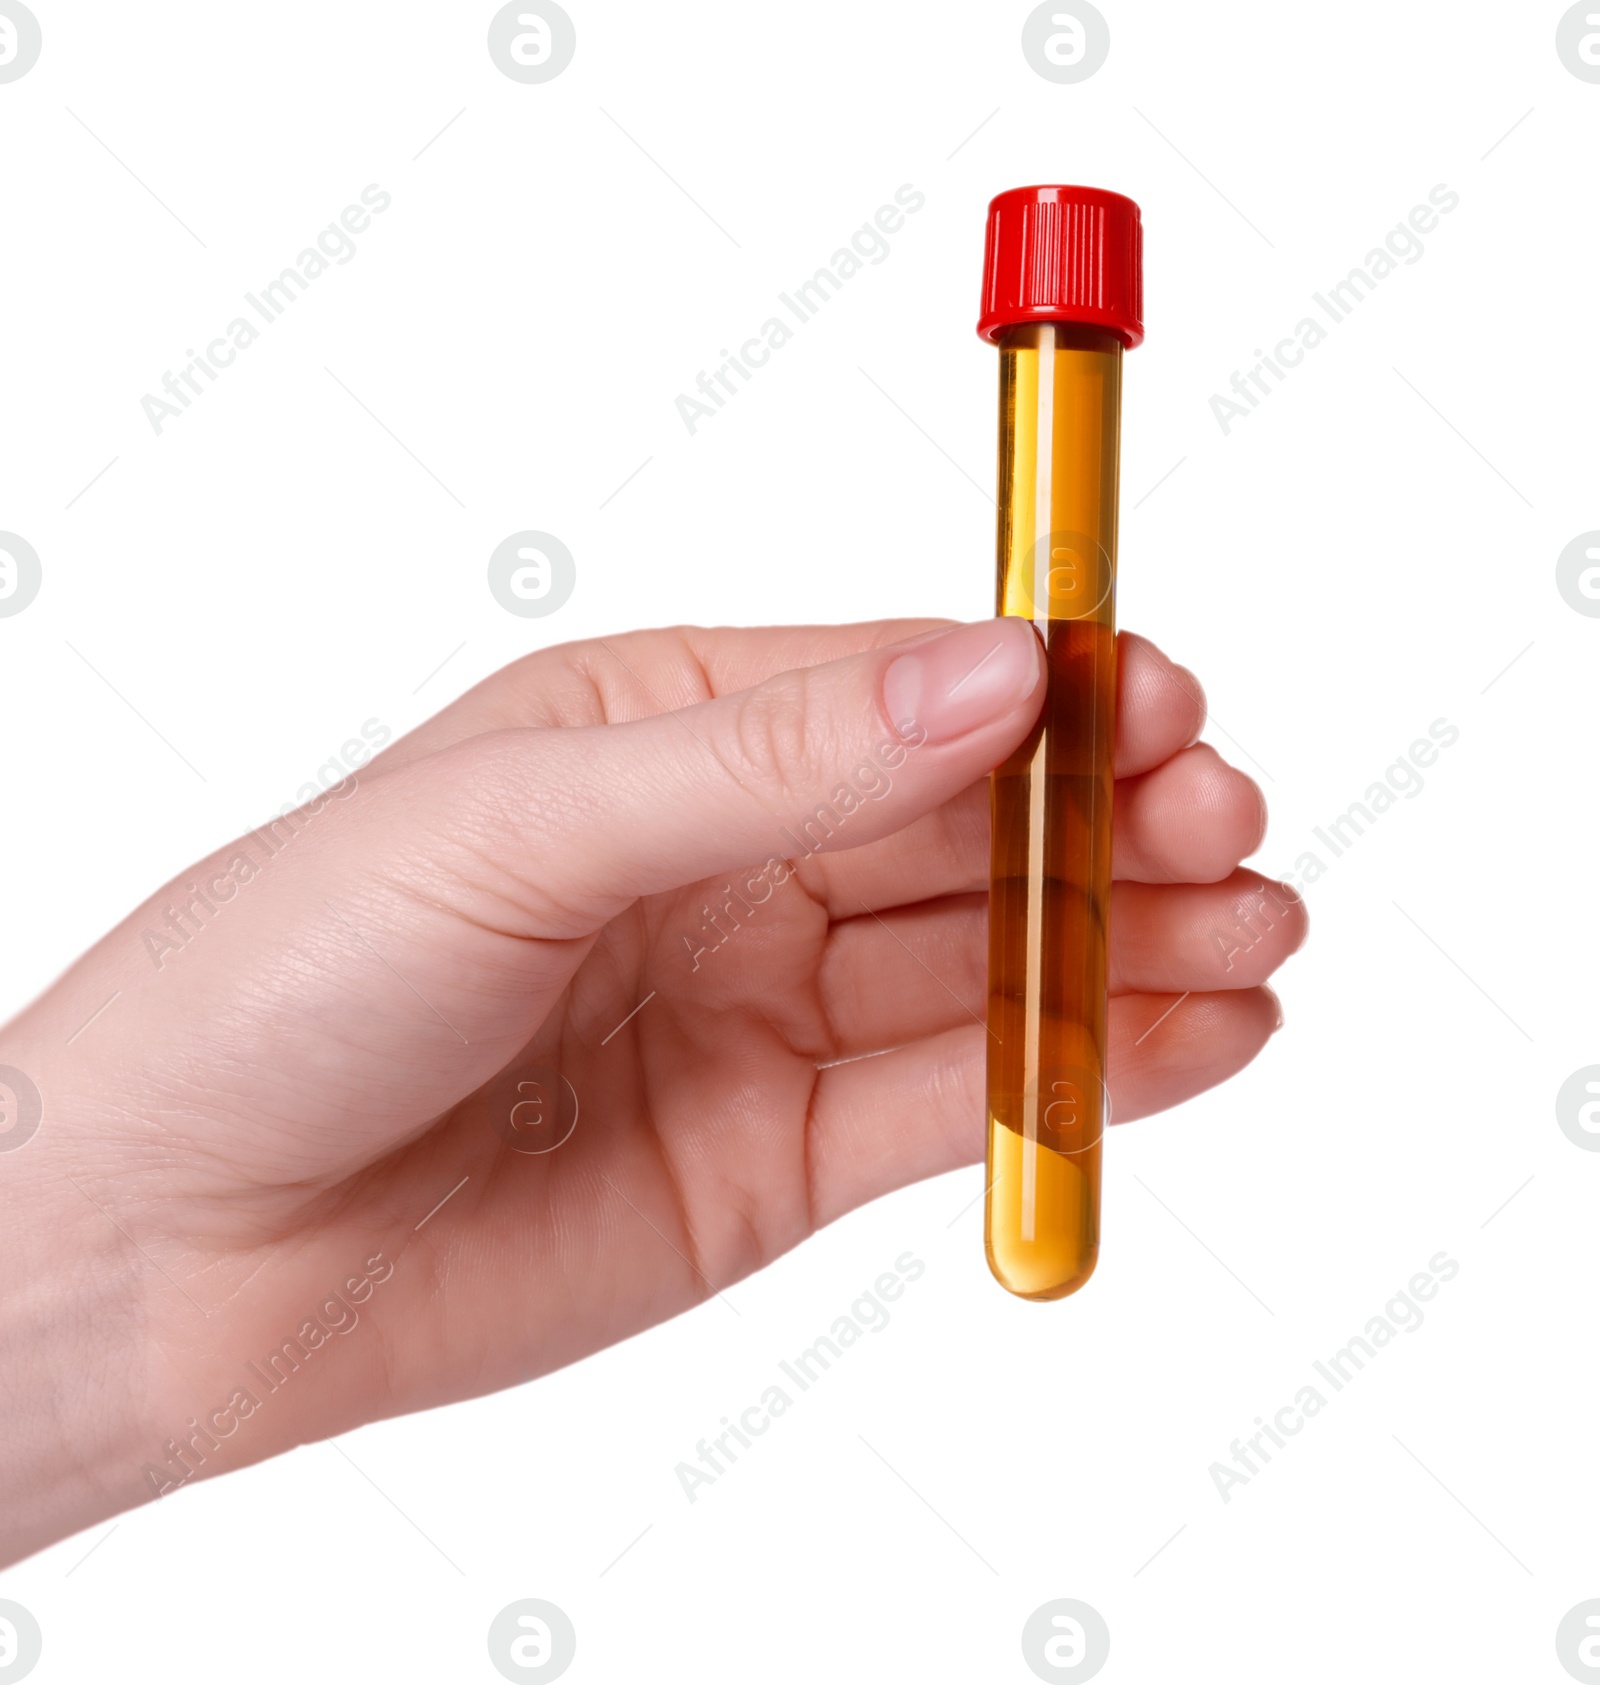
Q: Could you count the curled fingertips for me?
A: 4